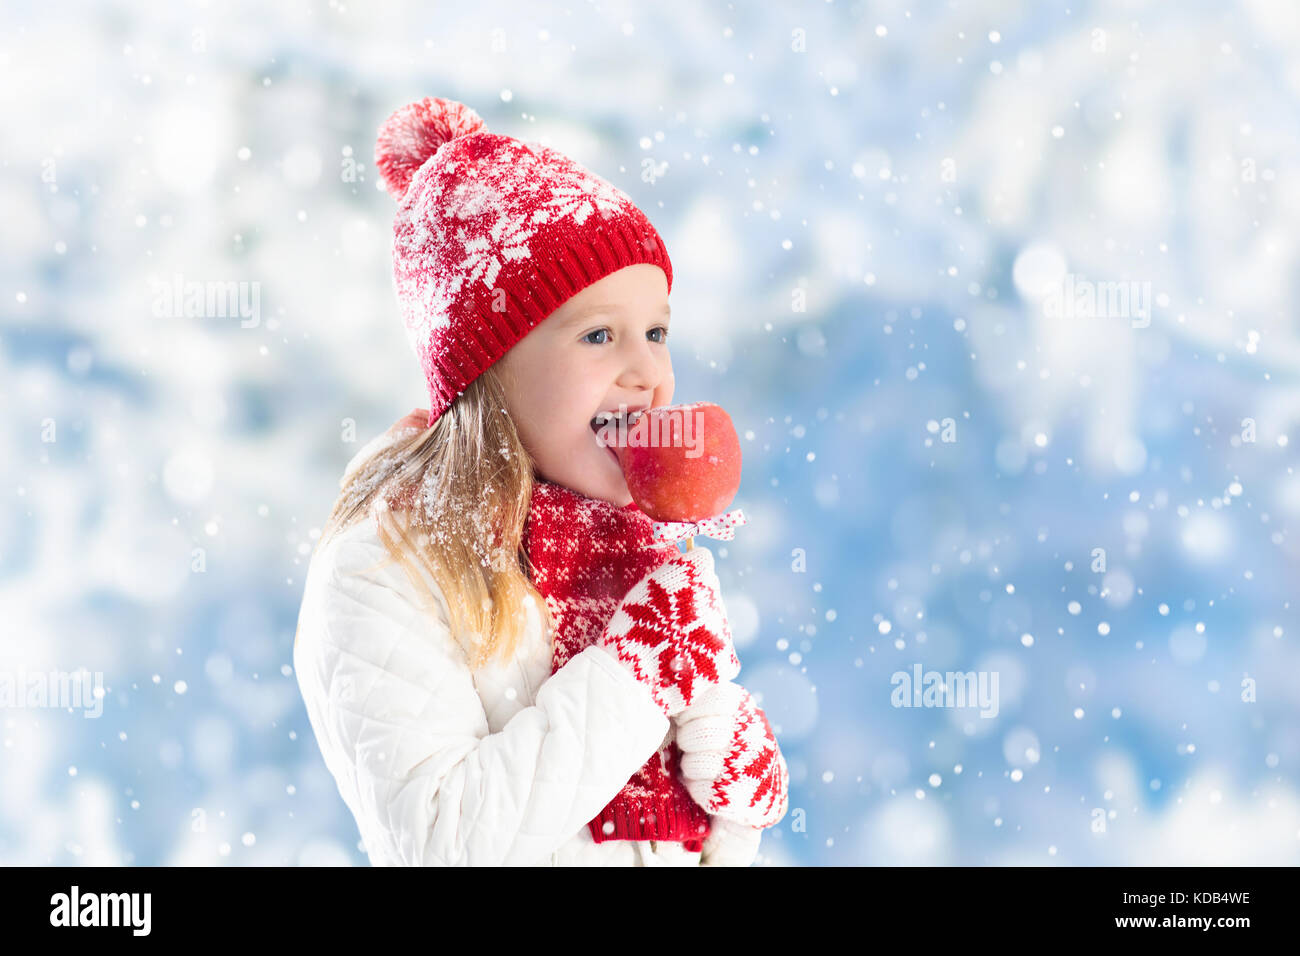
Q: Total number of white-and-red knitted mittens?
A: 2